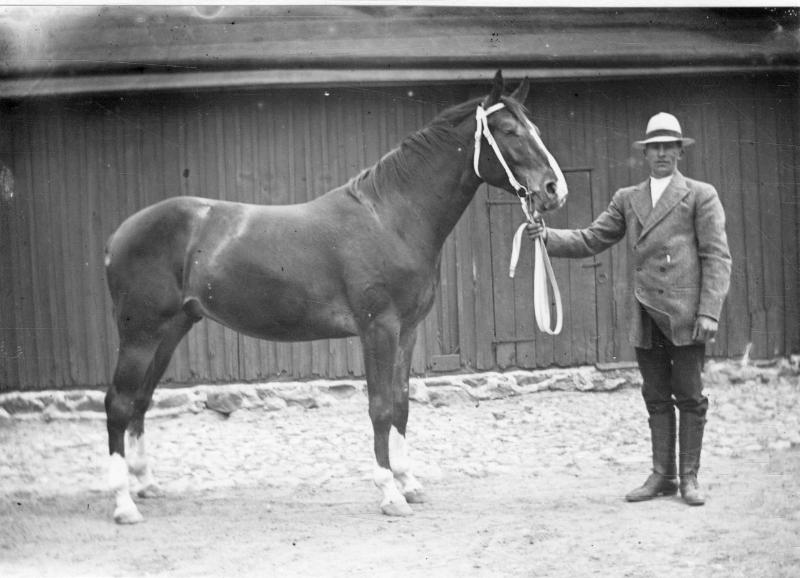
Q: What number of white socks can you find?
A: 4